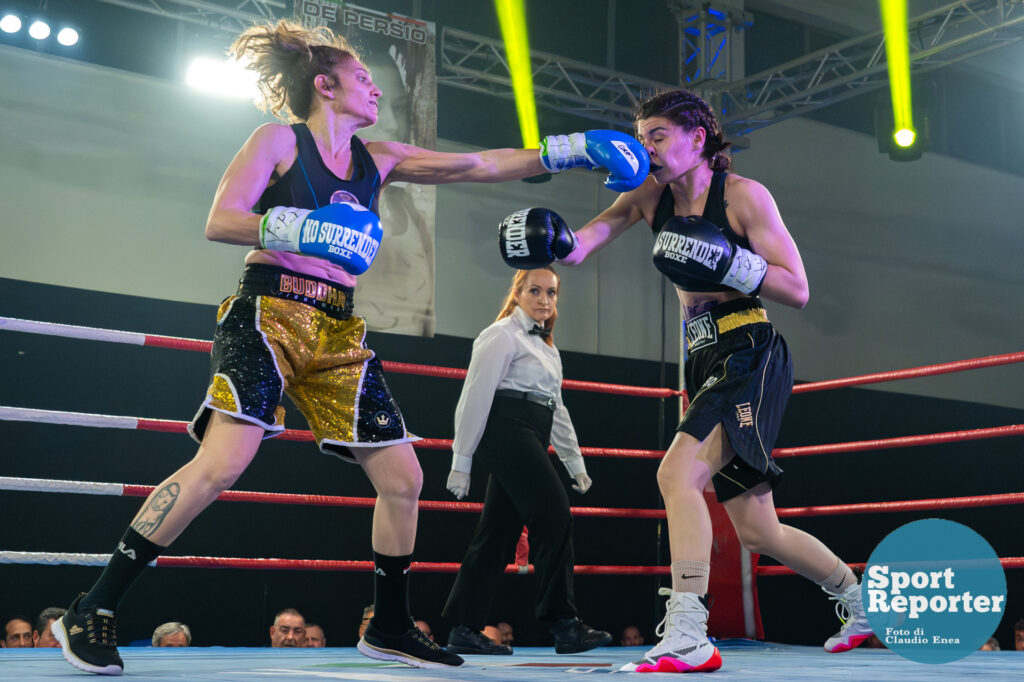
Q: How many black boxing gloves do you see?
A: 2